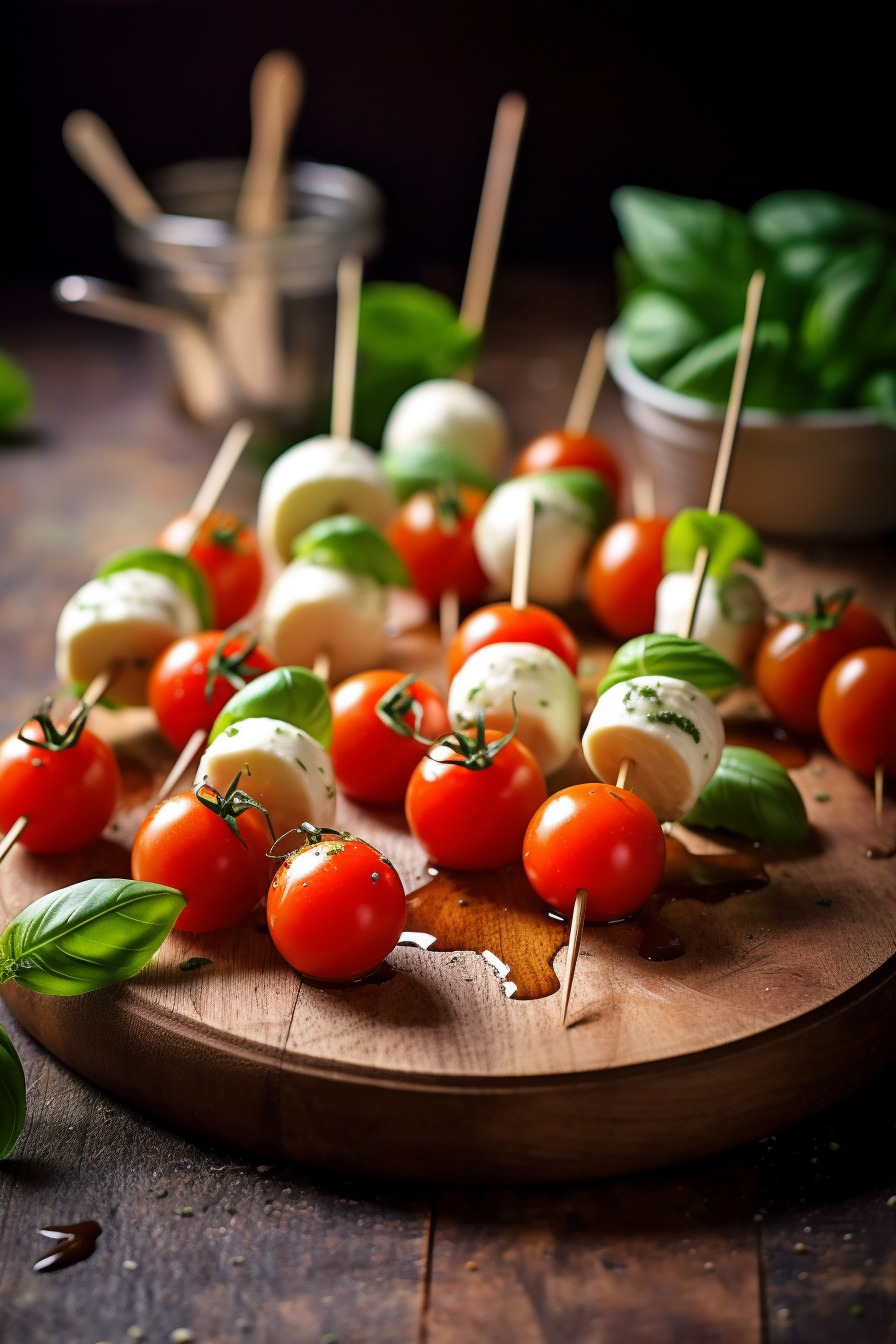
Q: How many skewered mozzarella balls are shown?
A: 9